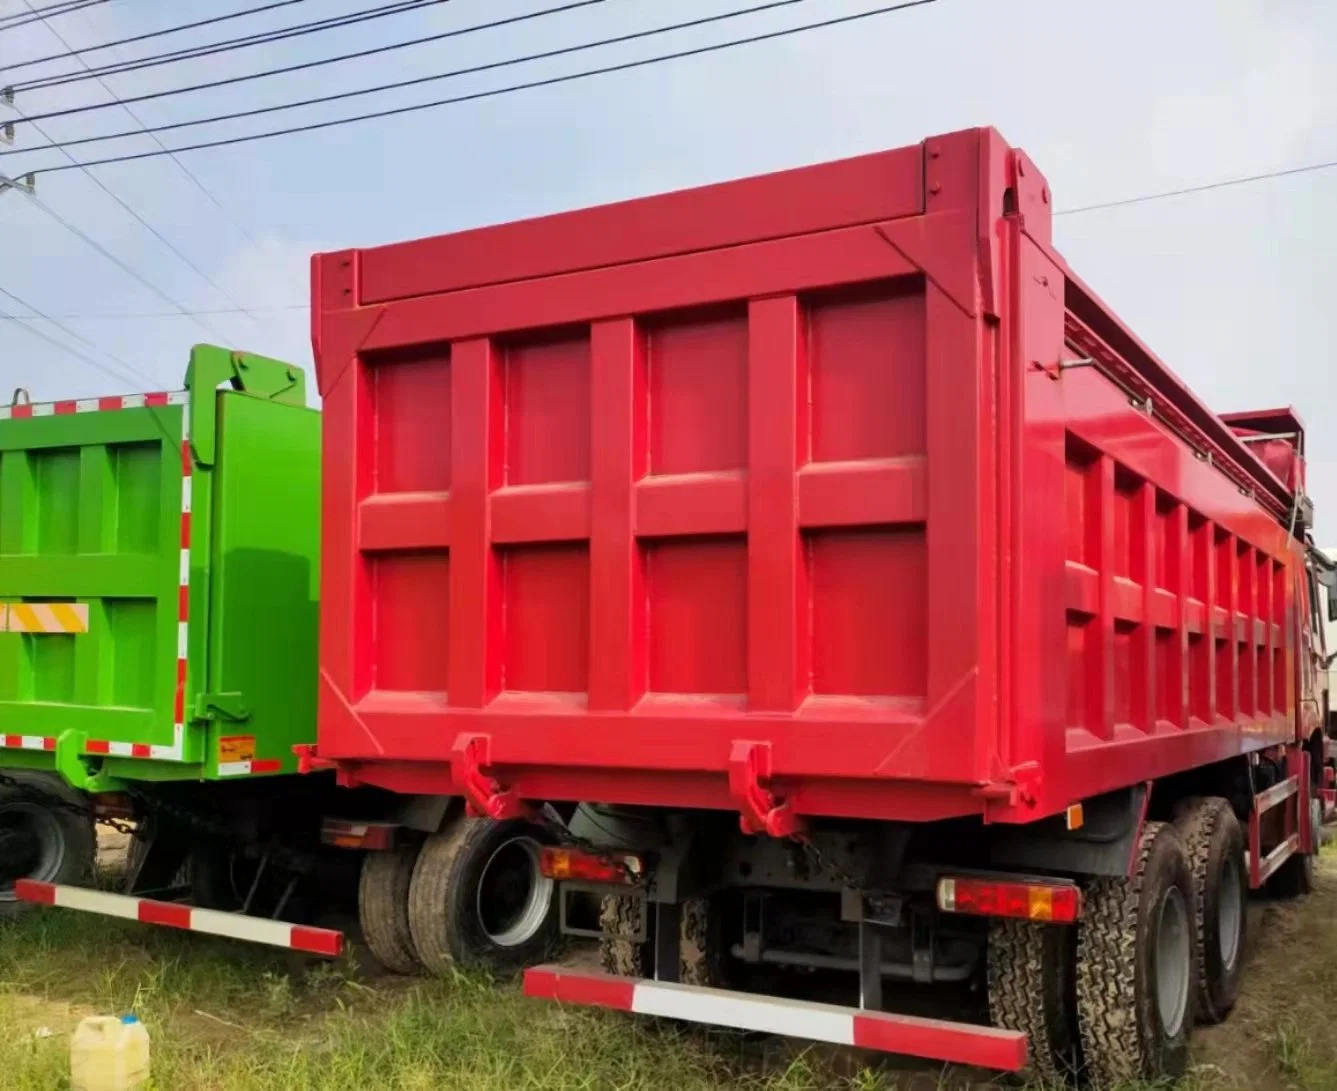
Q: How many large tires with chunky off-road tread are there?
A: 5